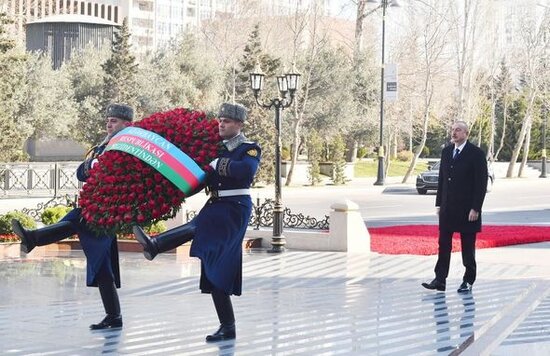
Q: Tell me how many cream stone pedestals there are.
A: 1